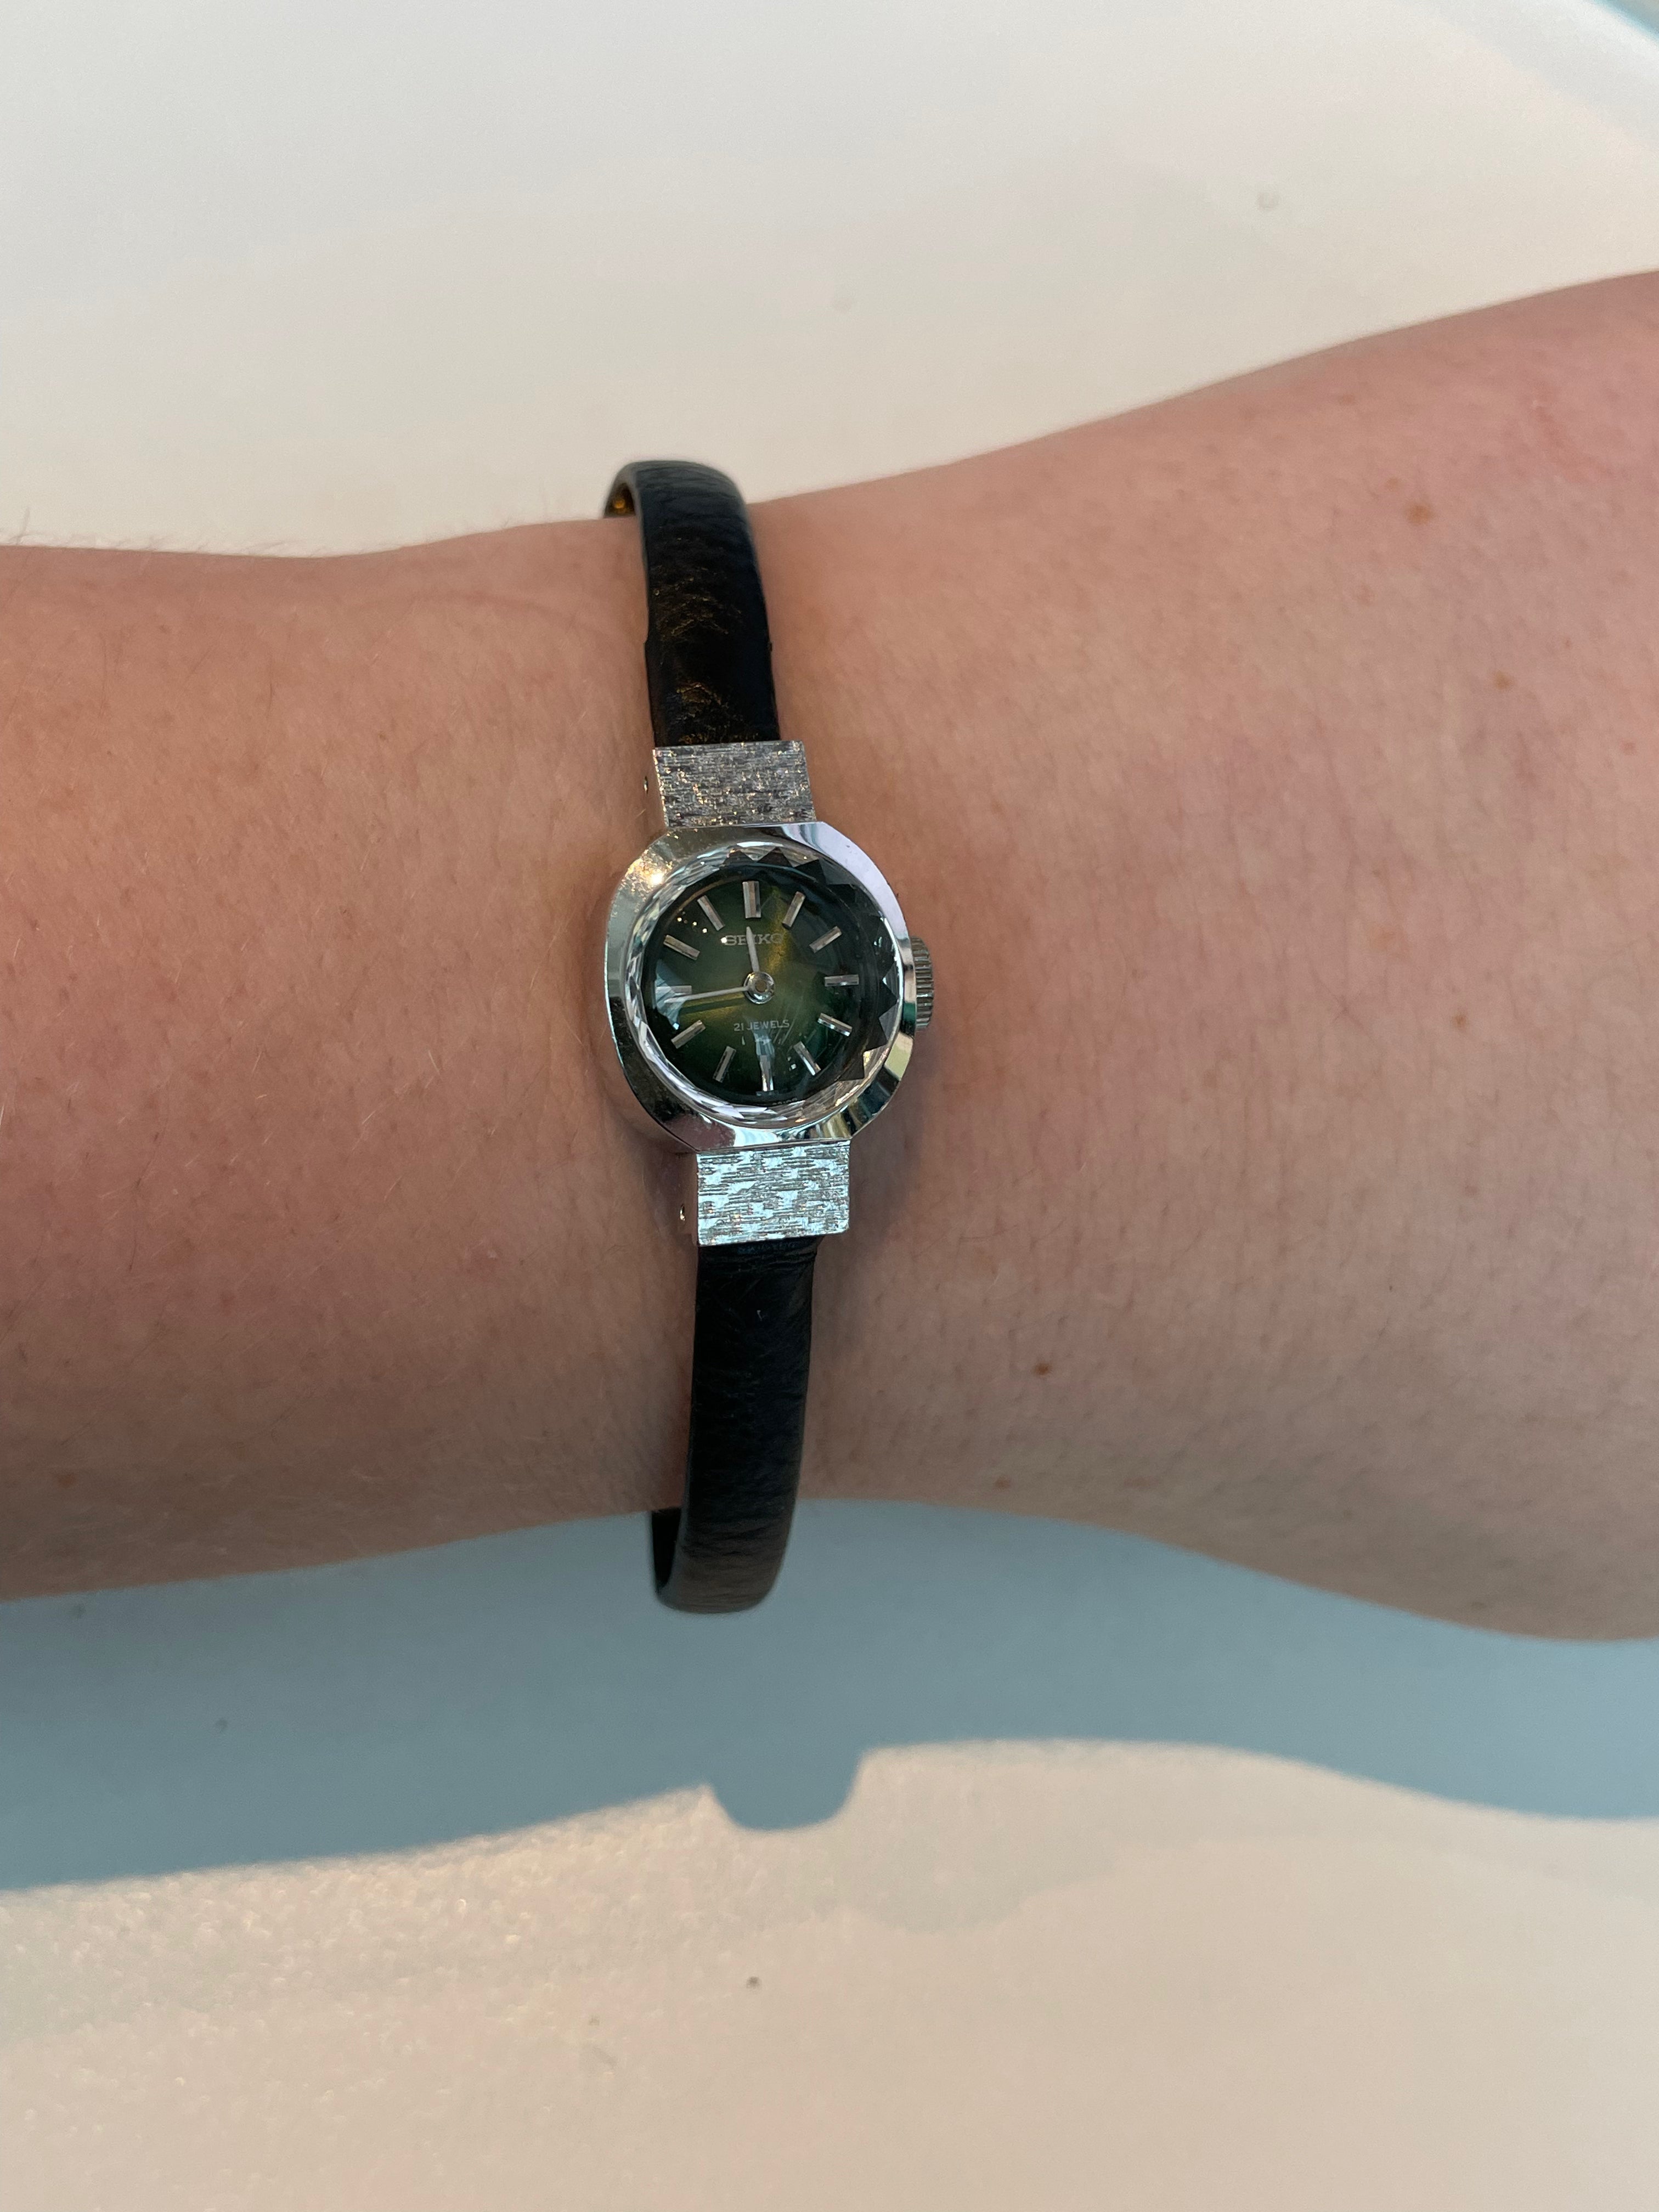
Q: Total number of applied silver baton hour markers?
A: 12